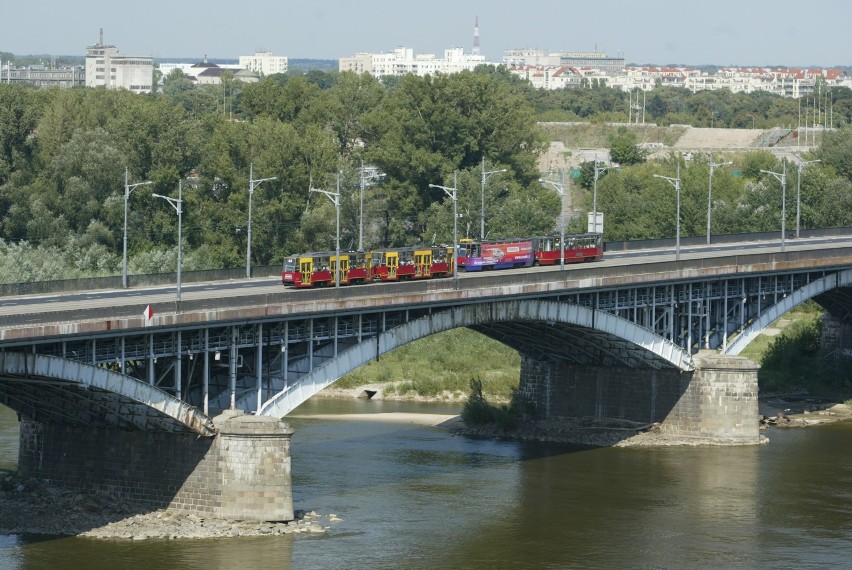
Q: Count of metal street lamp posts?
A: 13